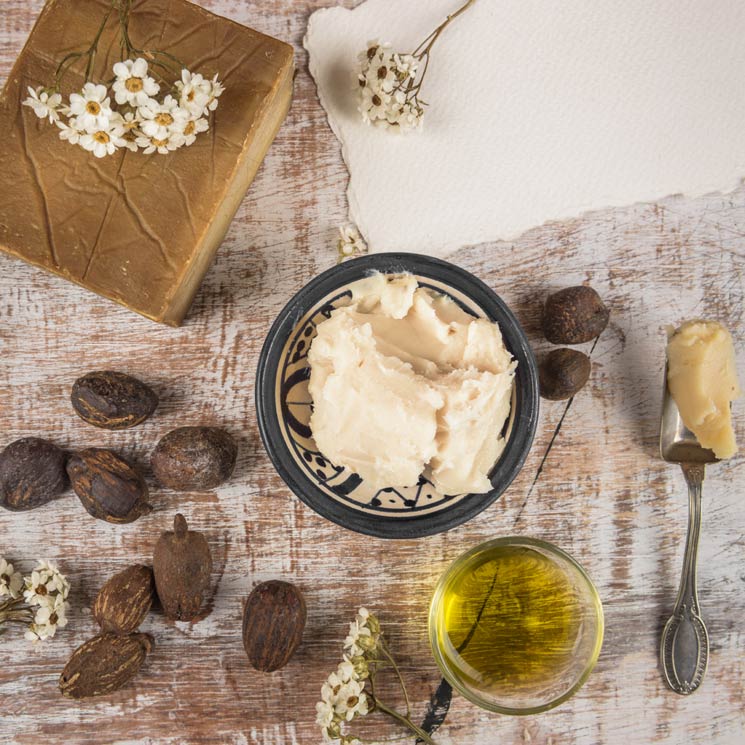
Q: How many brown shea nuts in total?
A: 10